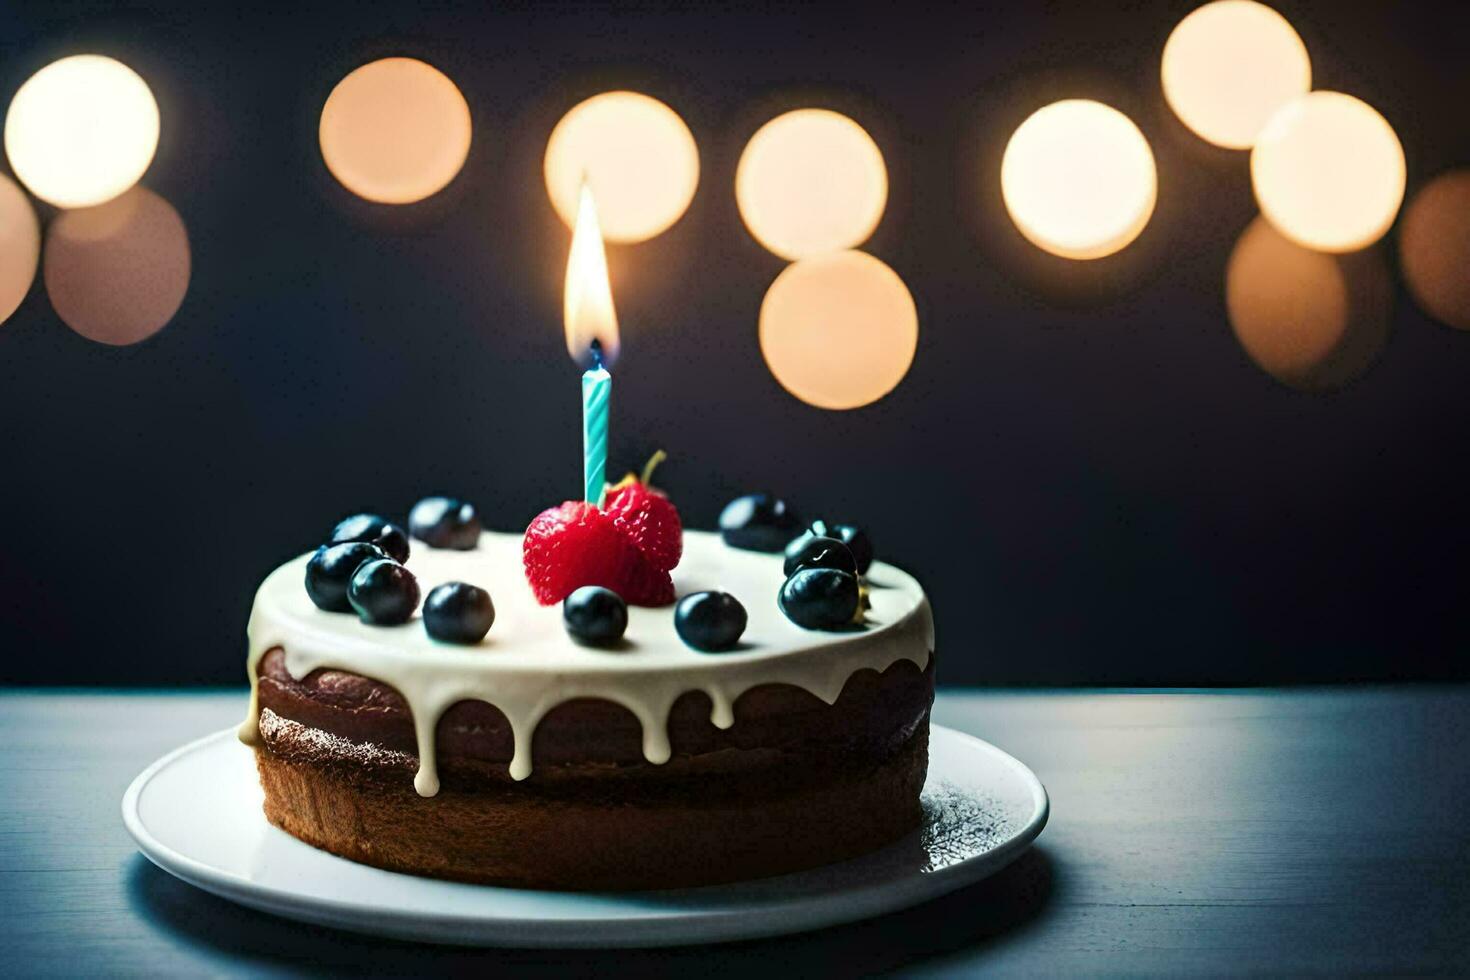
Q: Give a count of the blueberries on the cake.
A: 11